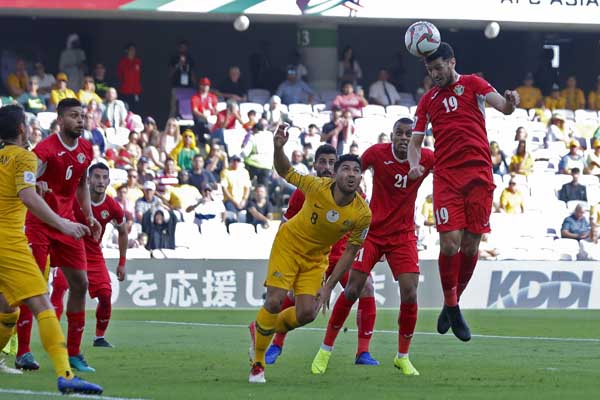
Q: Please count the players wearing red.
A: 5